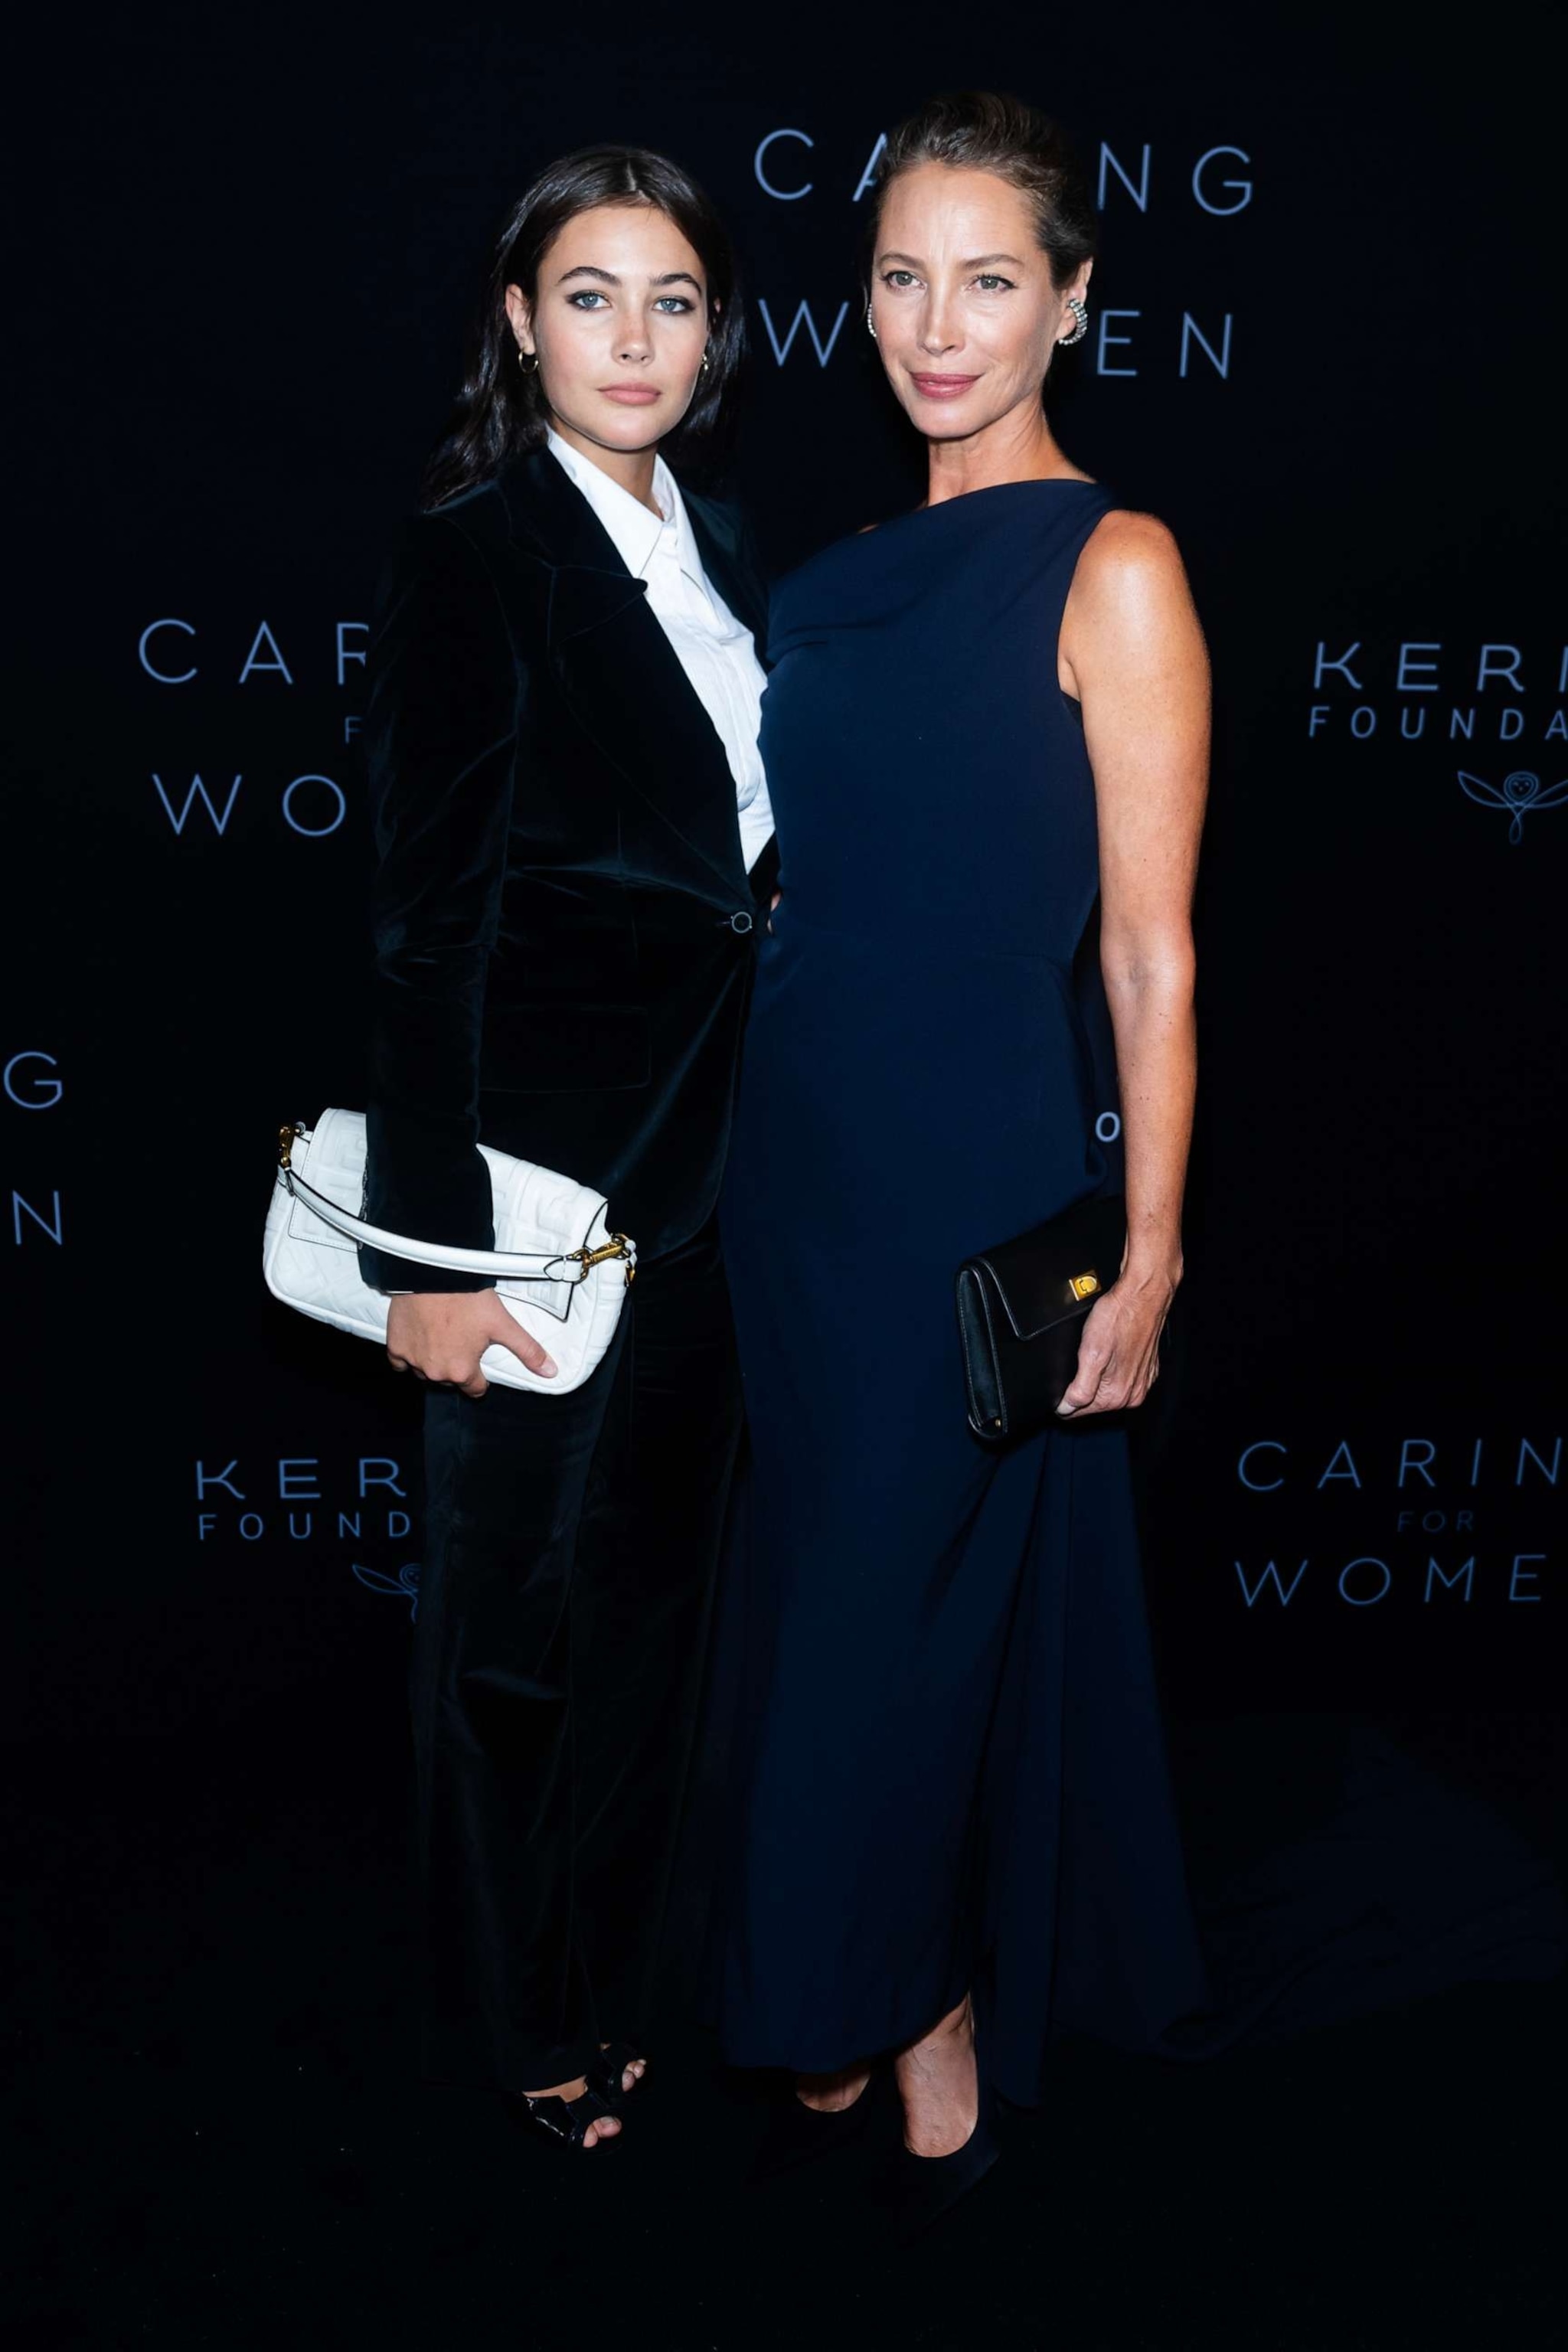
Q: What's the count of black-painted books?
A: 0